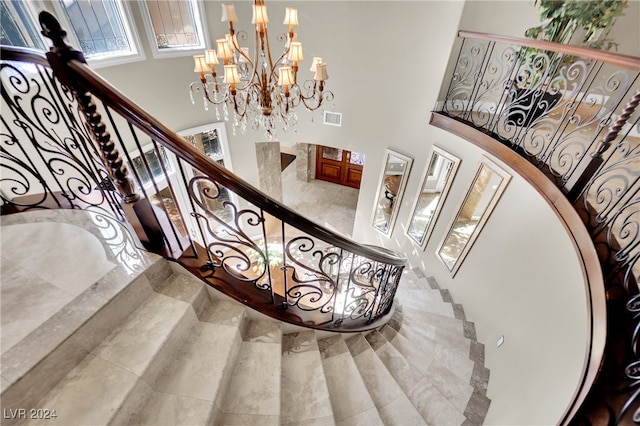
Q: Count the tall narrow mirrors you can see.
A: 3